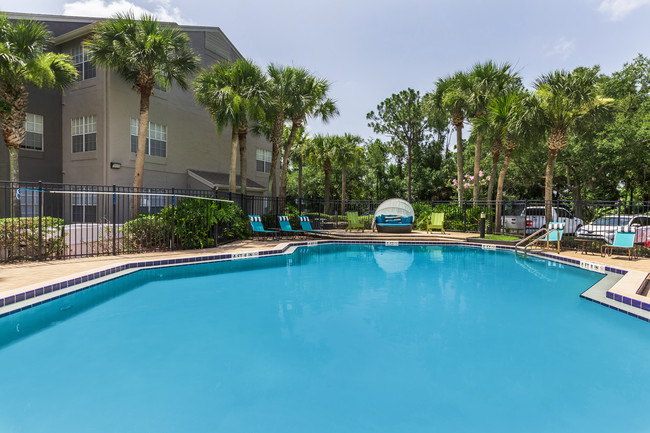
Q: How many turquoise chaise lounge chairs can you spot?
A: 5